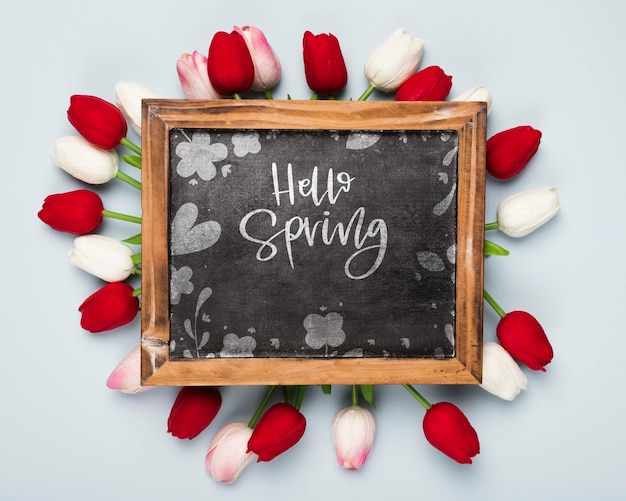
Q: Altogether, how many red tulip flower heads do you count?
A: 11